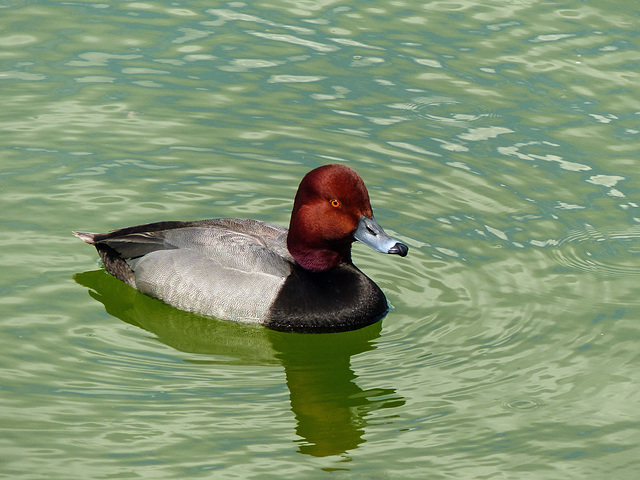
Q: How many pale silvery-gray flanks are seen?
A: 1